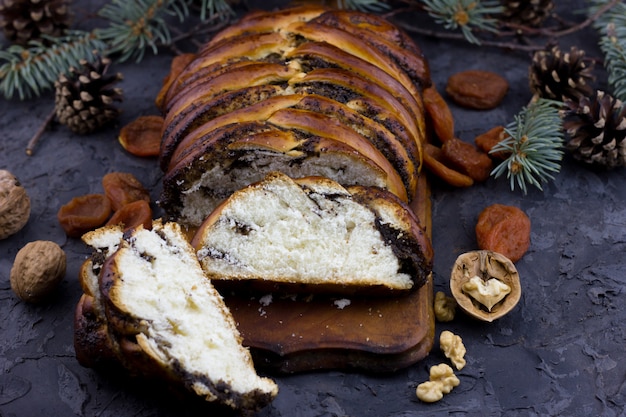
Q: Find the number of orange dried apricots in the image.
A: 11